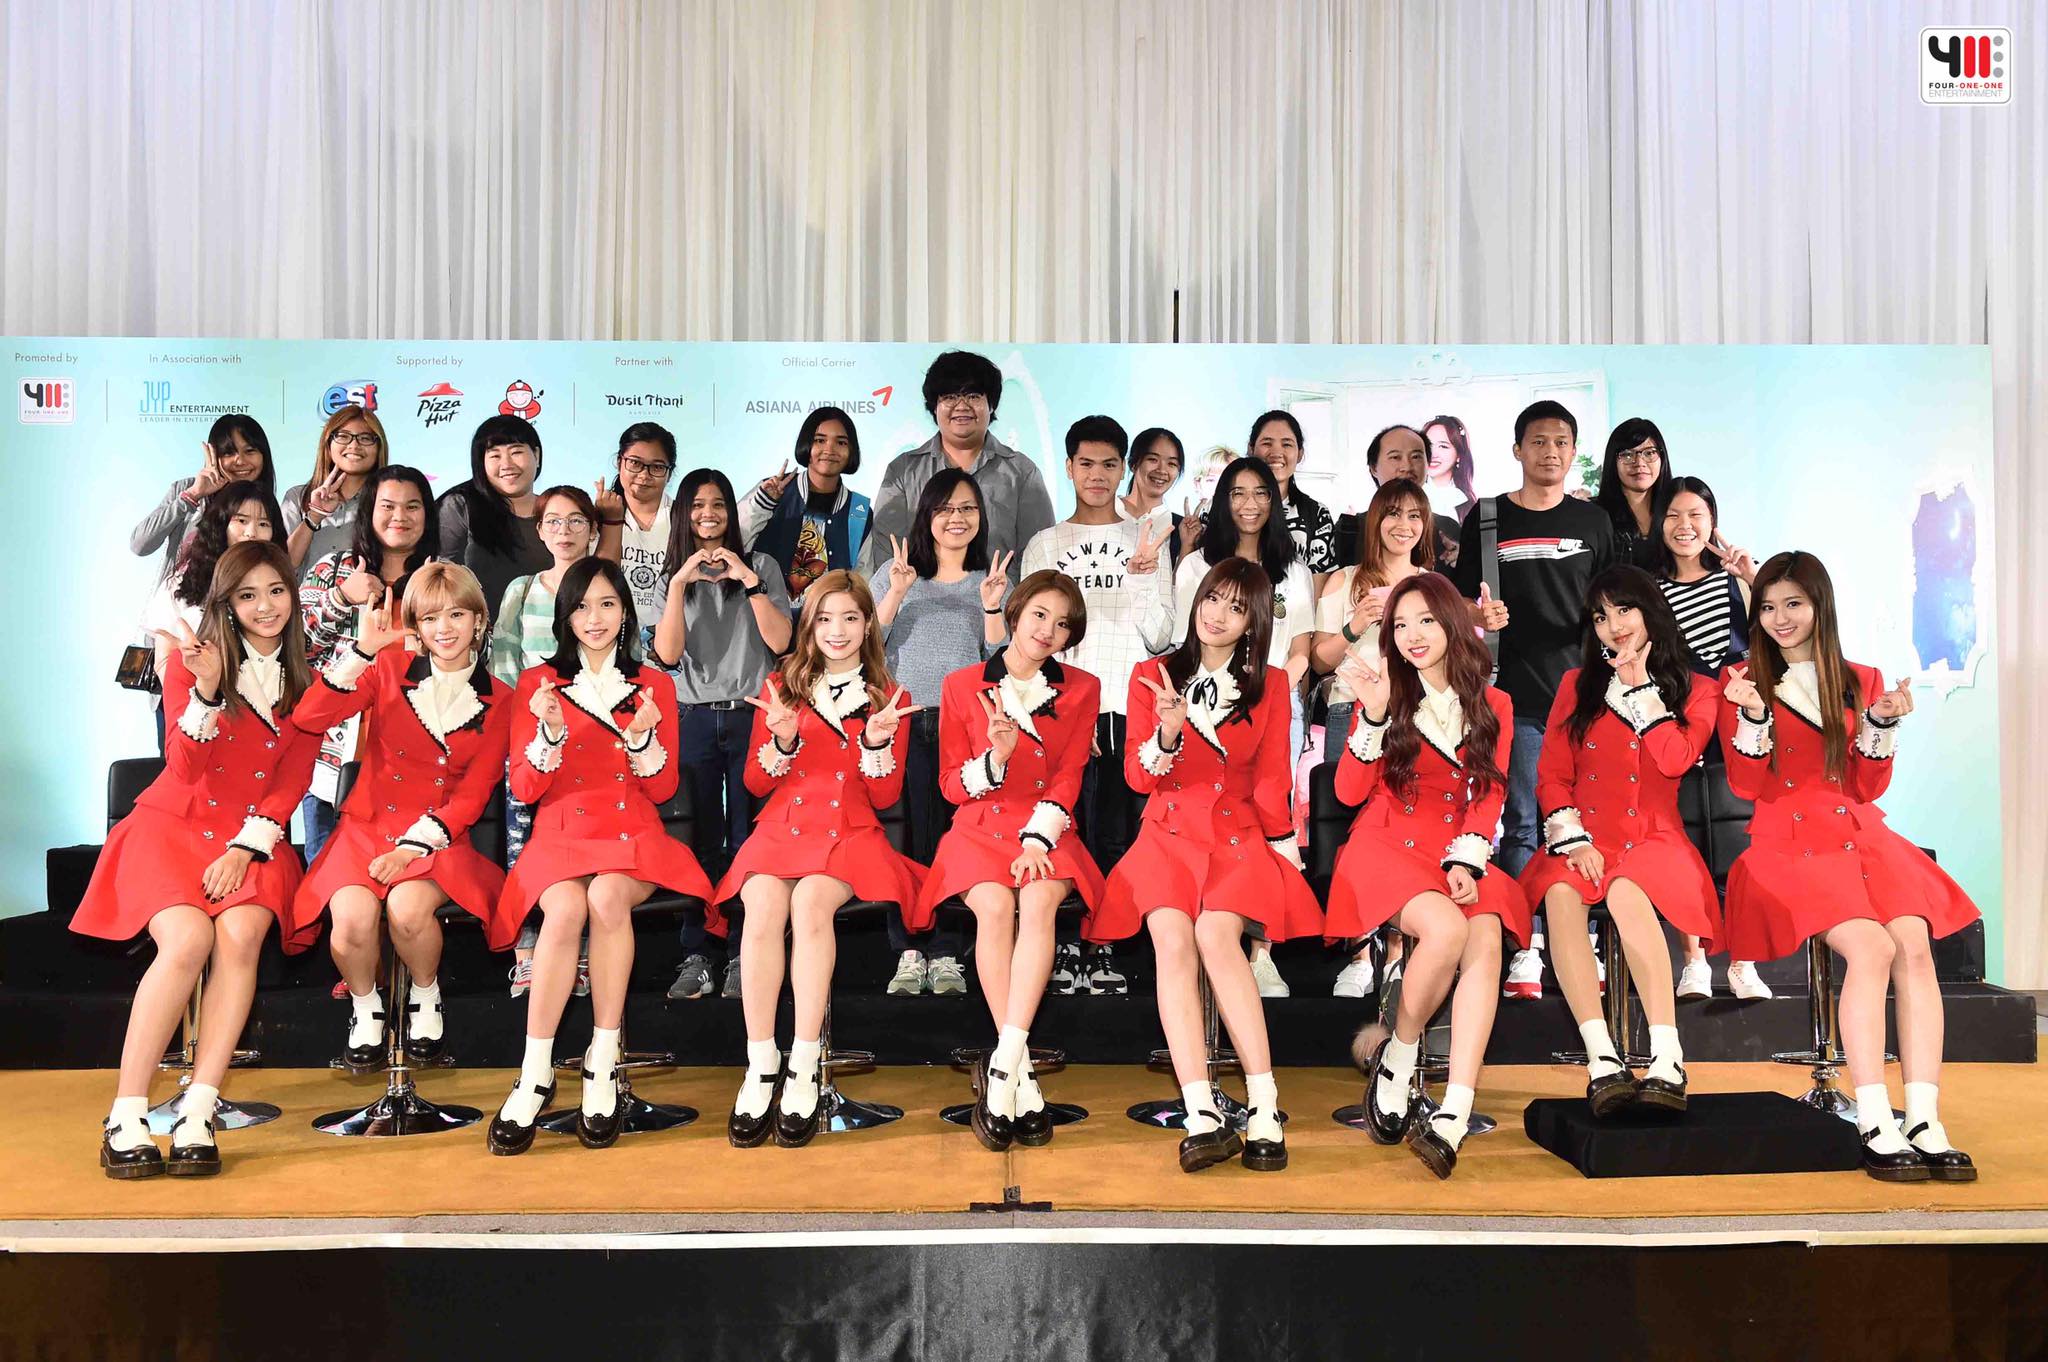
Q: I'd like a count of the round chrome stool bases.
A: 8